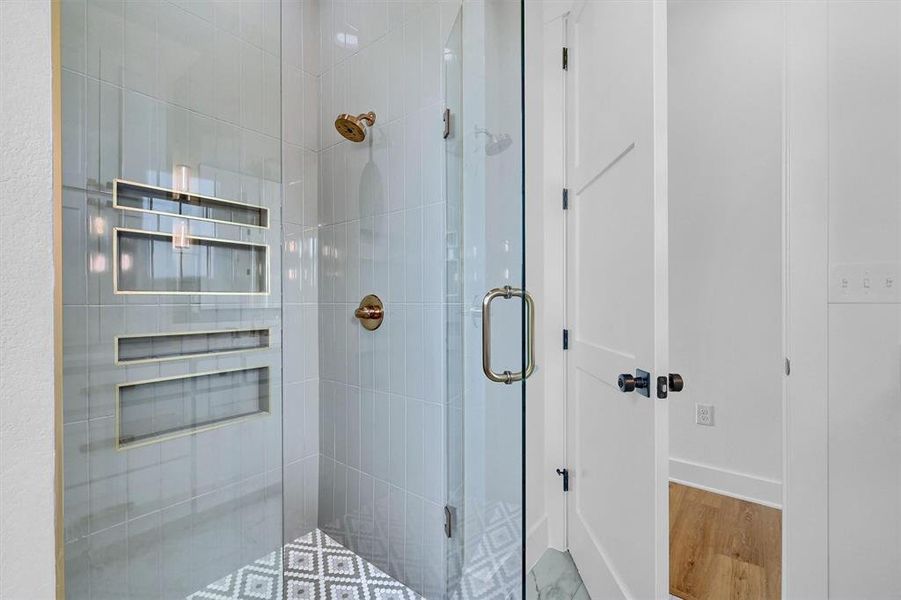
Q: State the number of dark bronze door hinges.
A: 4